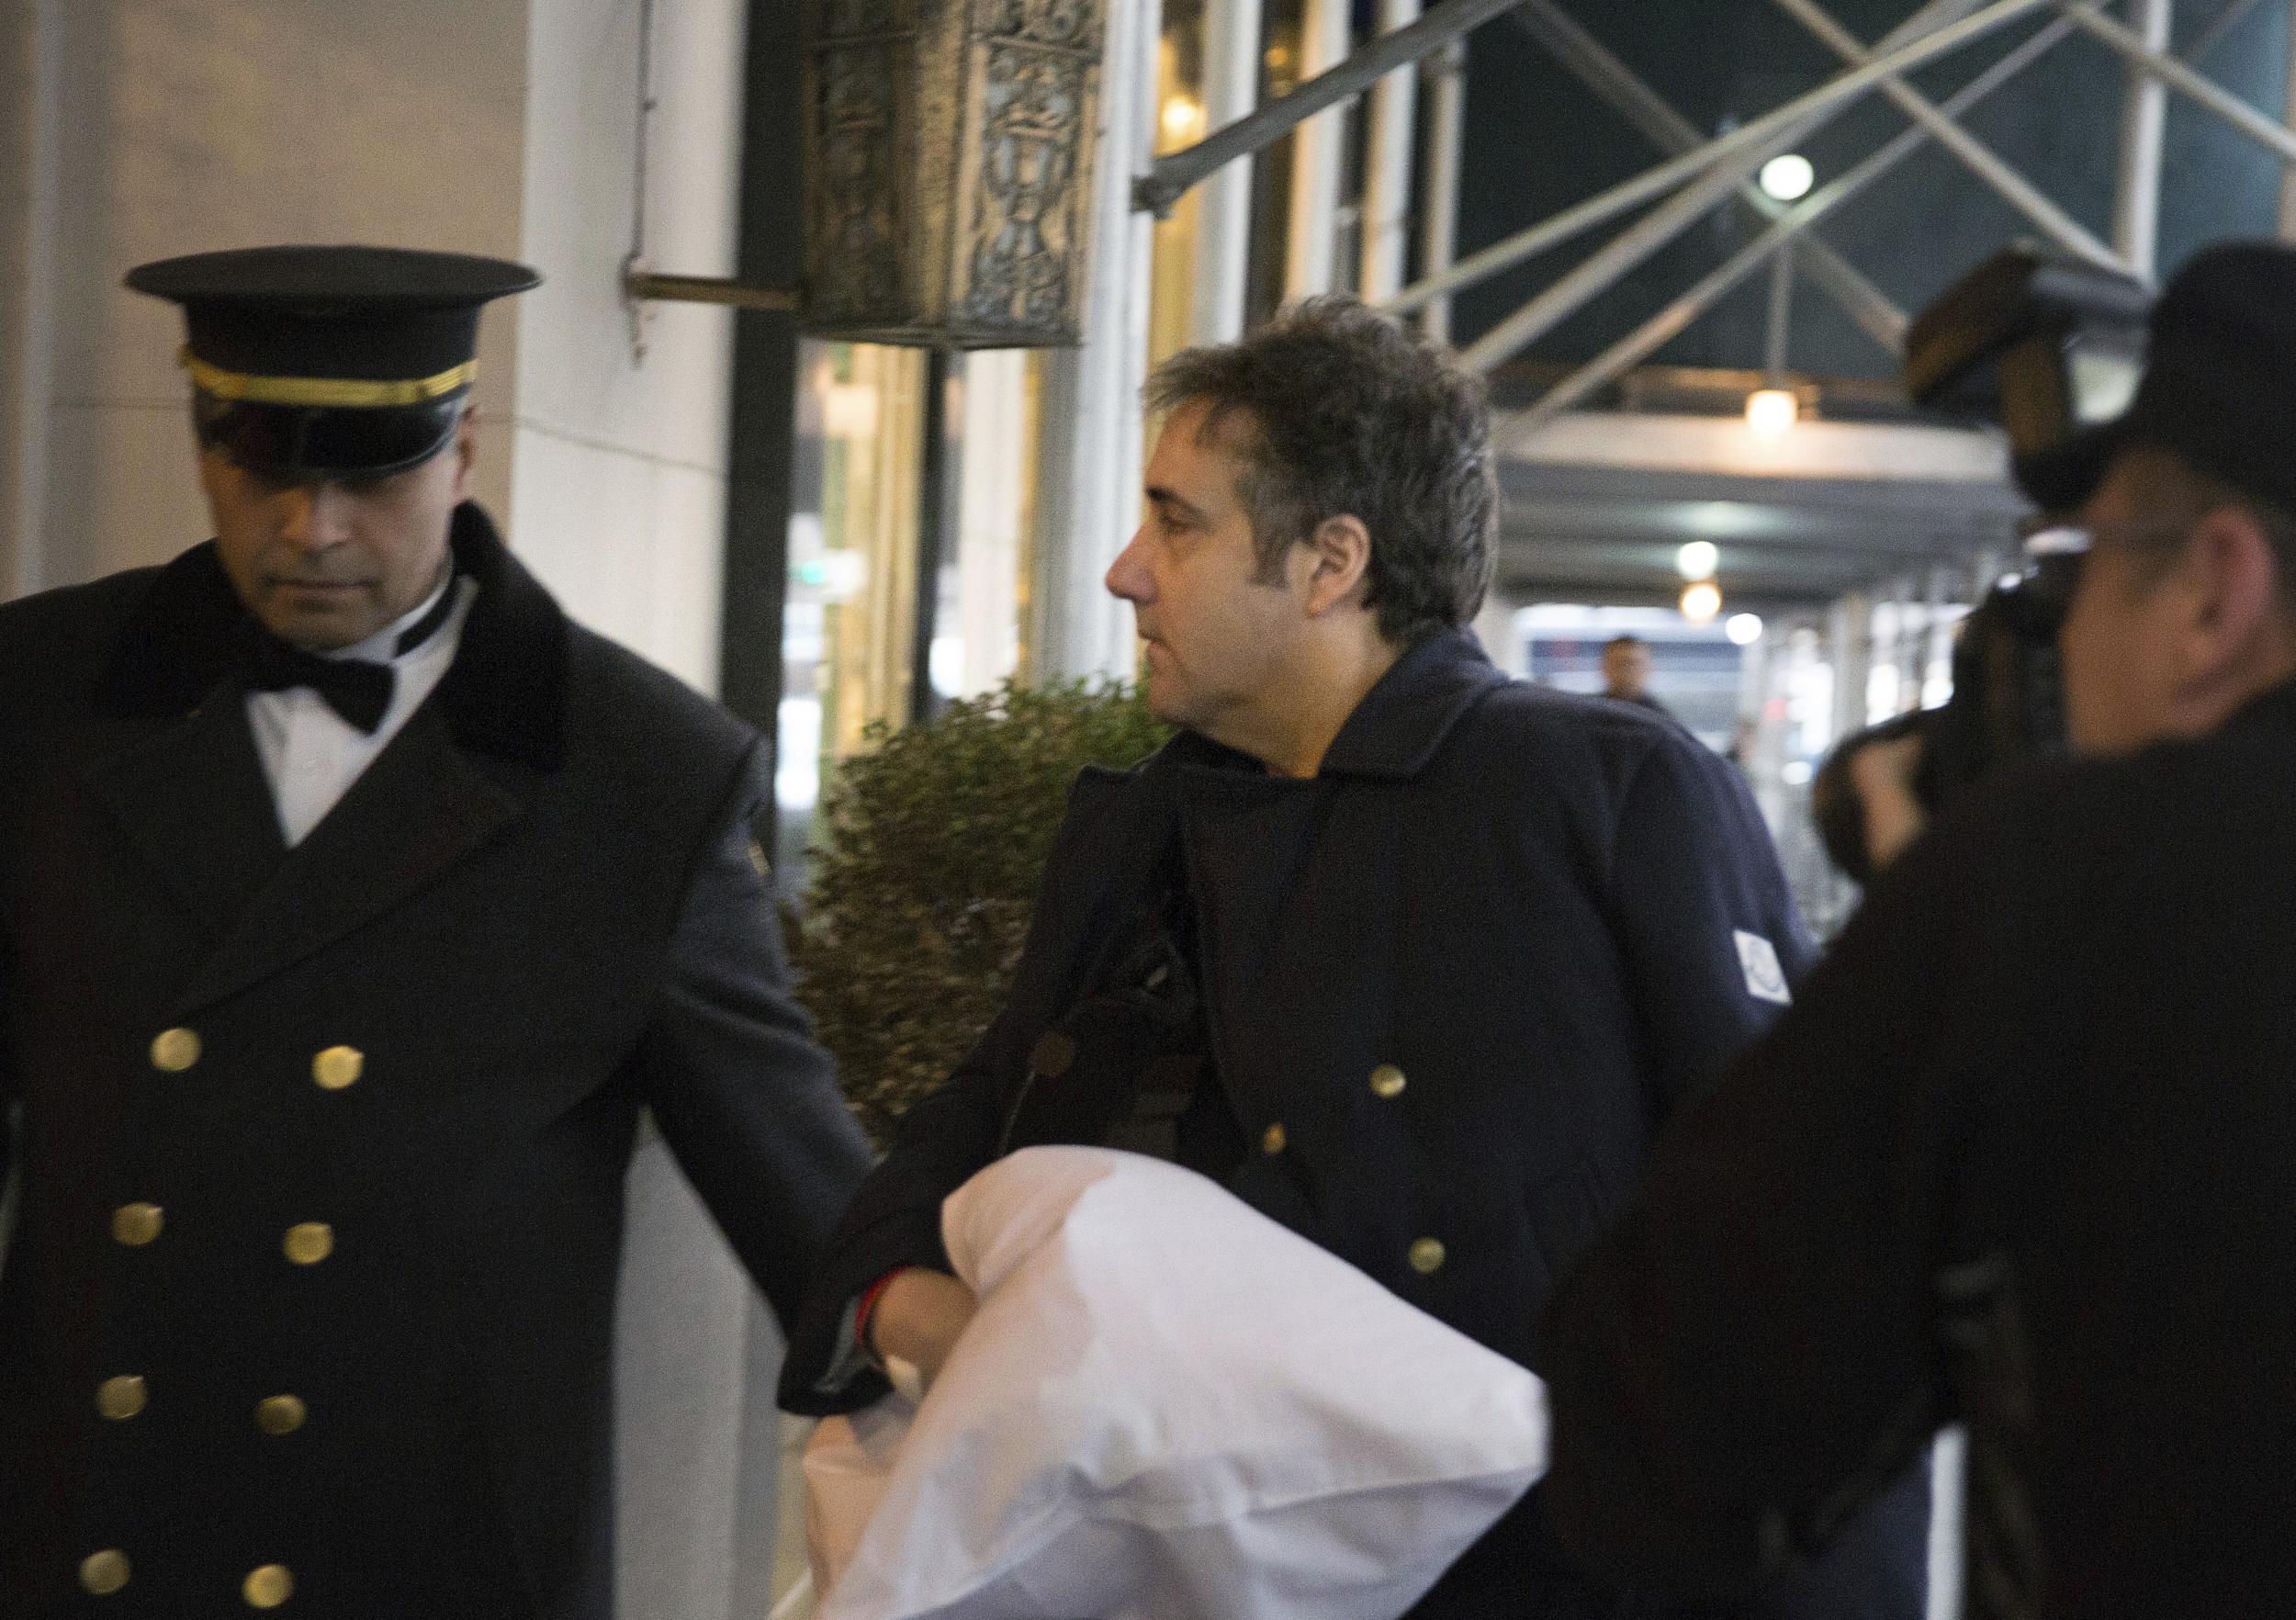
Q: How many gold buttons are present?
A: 11